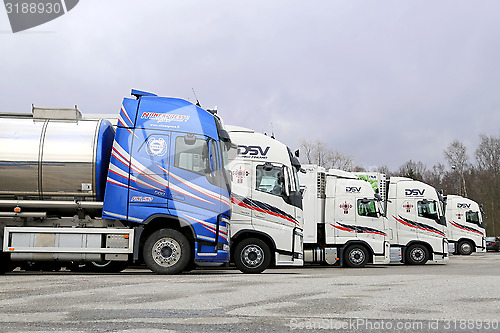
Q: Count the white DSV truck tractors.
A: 4